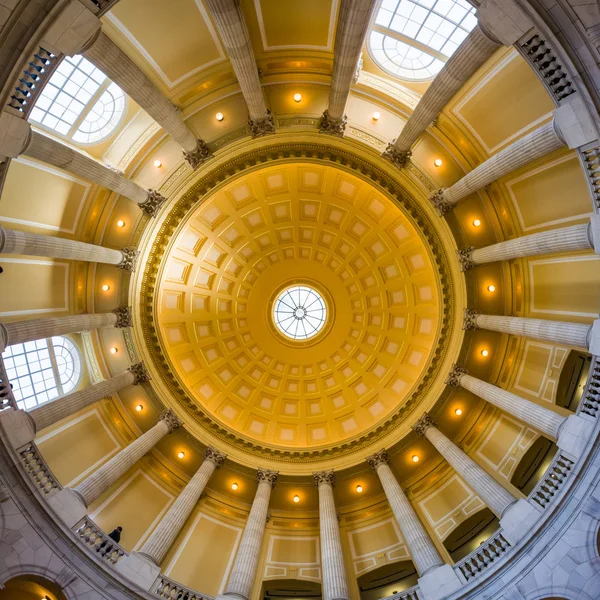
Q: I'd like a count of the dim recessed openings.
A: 5